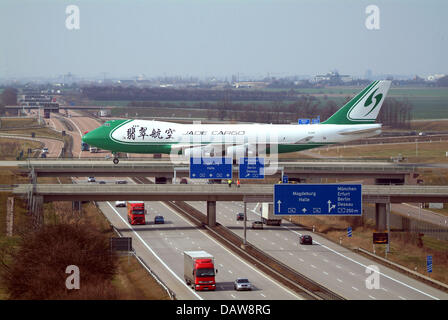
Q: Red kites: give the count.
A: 0